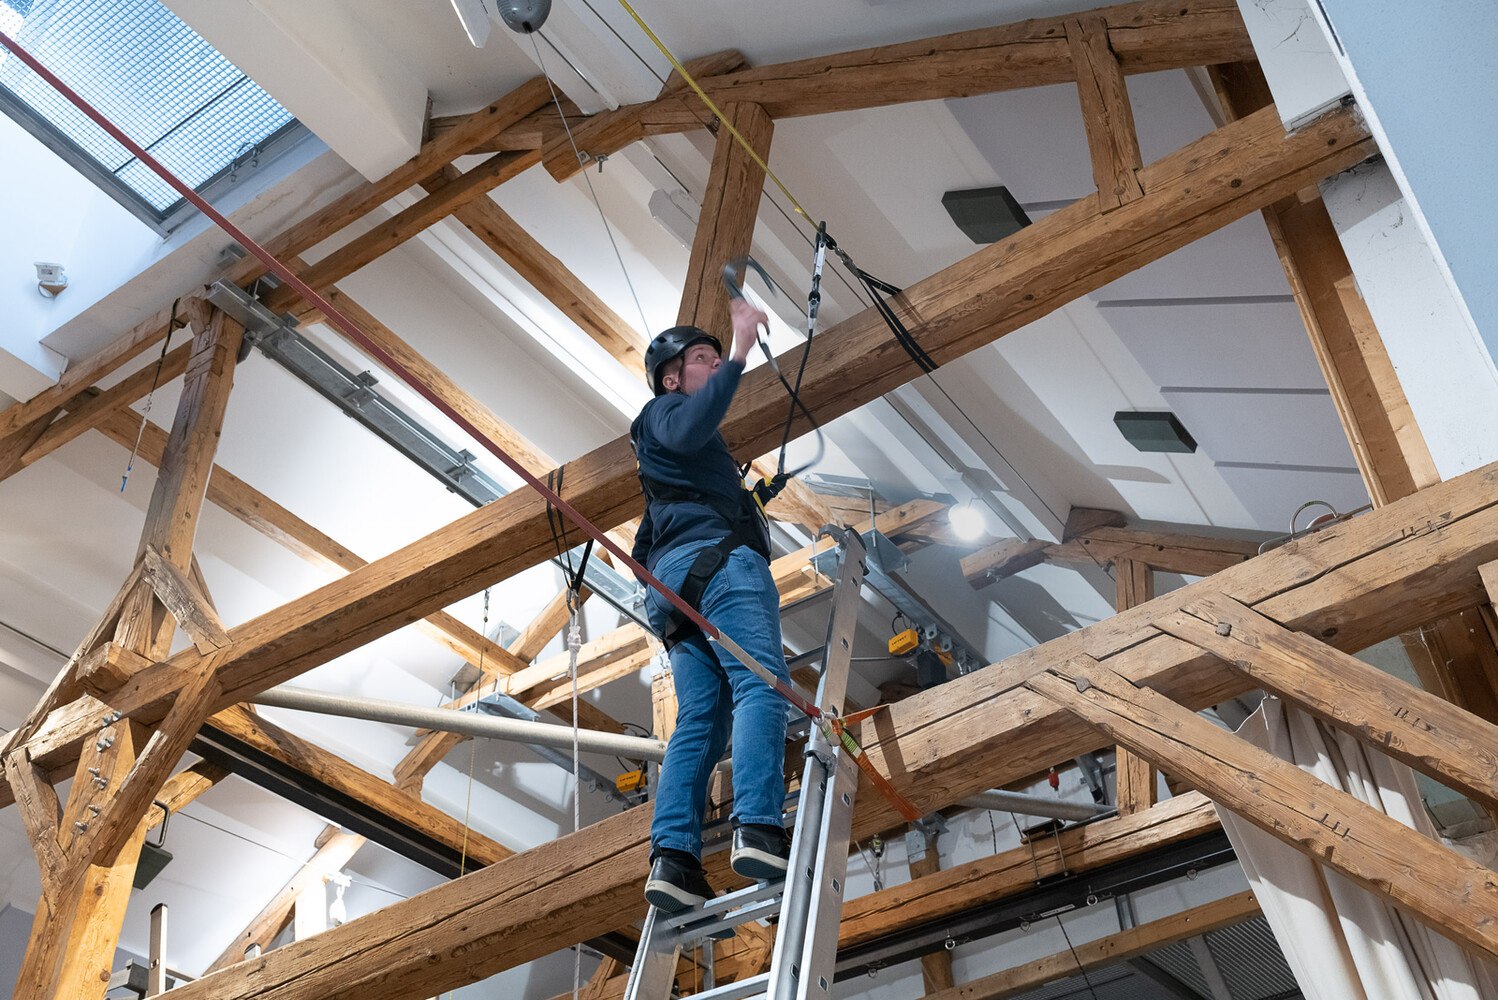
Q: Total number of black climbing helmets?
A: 1